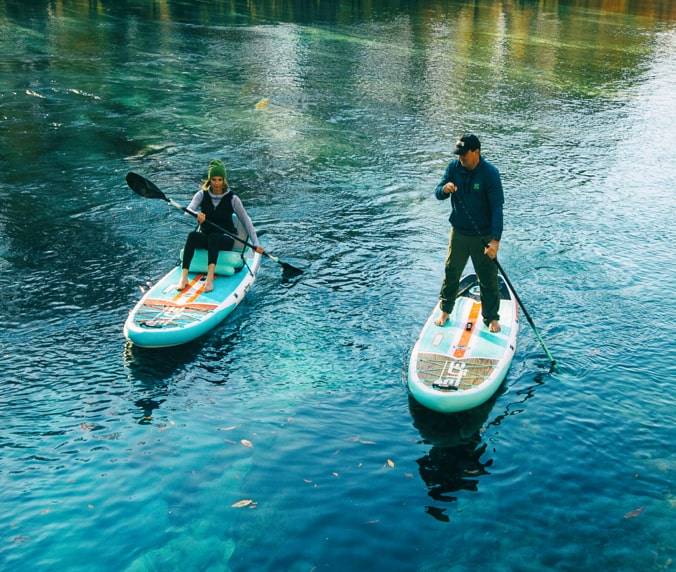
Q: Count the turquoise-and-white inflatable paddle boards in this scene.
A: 2